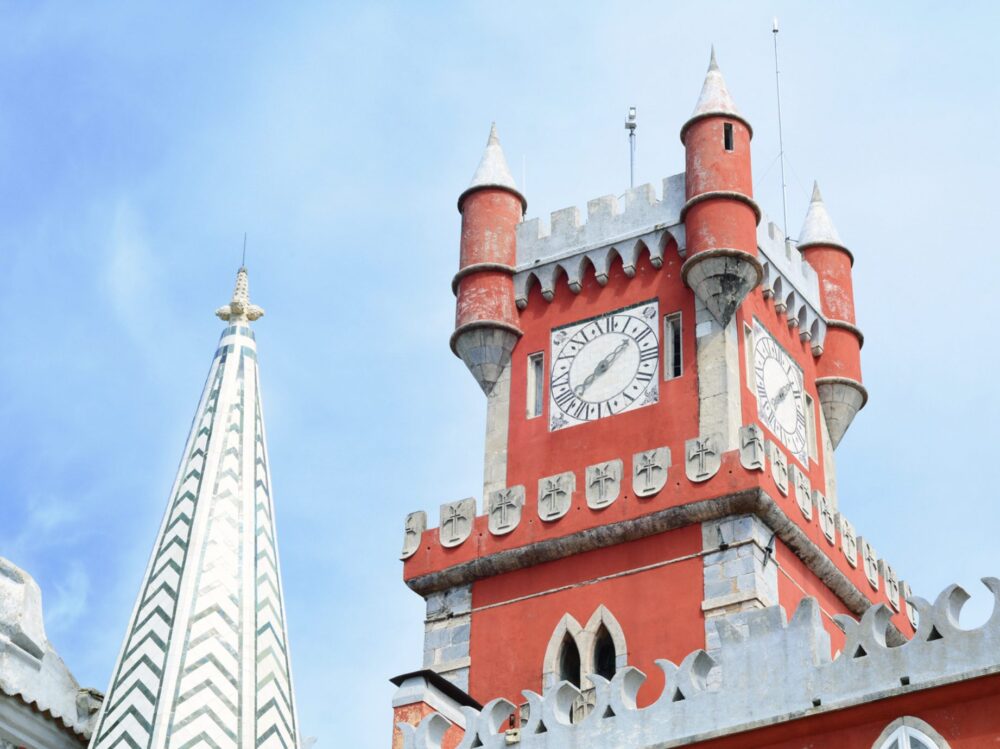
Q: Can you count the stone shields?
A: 15